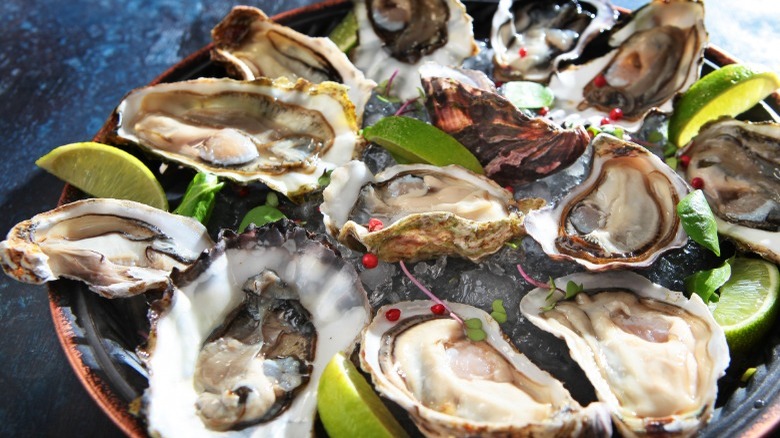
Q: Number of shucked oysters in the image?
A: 12